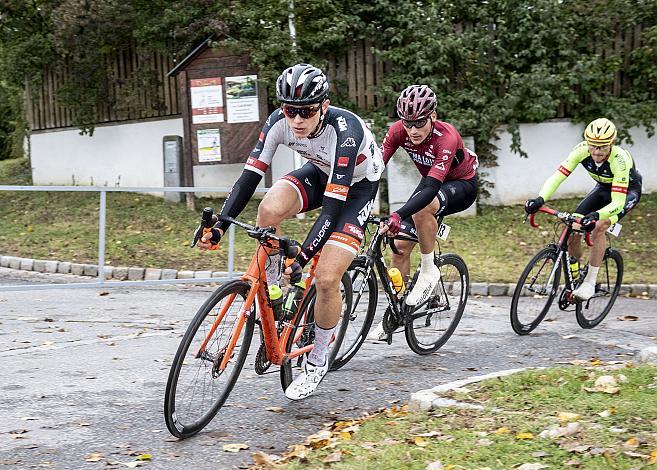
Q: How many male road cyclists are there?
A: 3